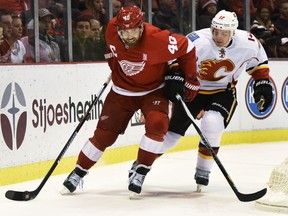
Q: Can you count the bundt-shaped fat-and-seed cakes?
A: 0